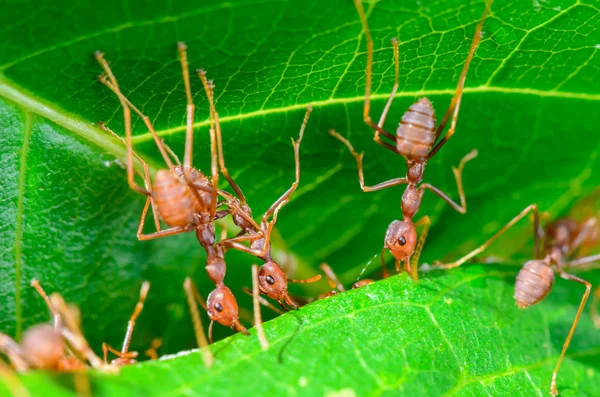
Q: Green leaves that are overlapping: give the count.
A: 2